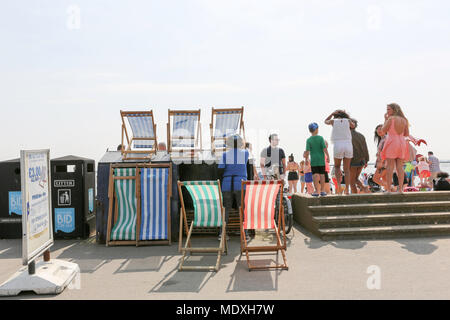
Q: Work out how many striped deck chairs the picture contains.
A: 7